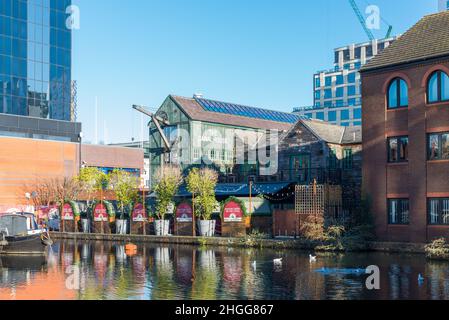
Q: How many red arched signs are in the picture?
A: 5